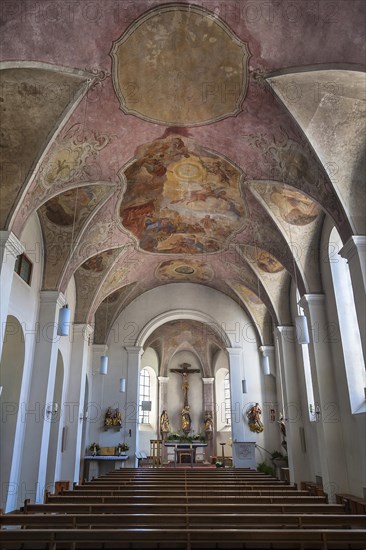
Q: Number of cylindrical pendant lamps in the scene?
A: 6